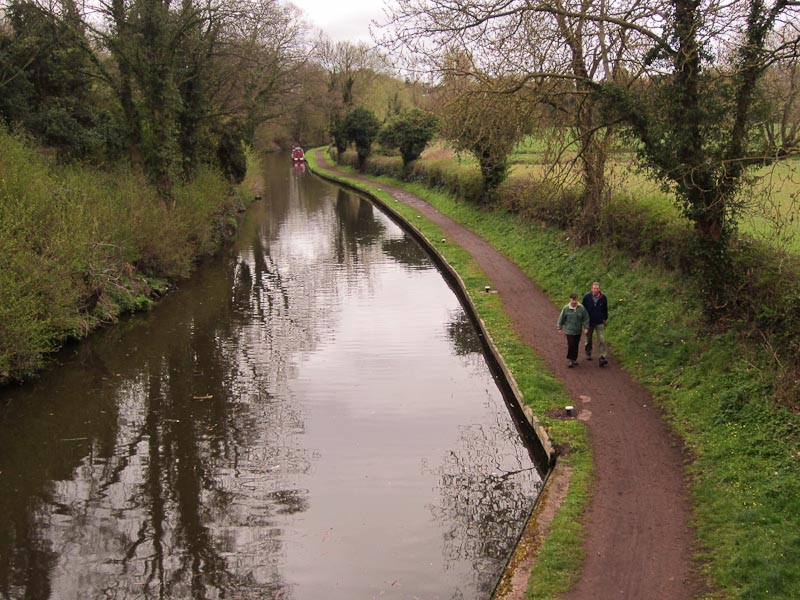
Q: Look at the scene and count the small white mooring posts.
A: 6